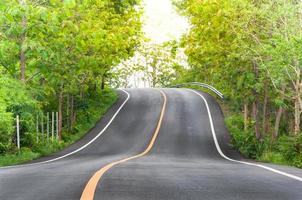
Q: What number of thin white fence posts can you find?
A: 6